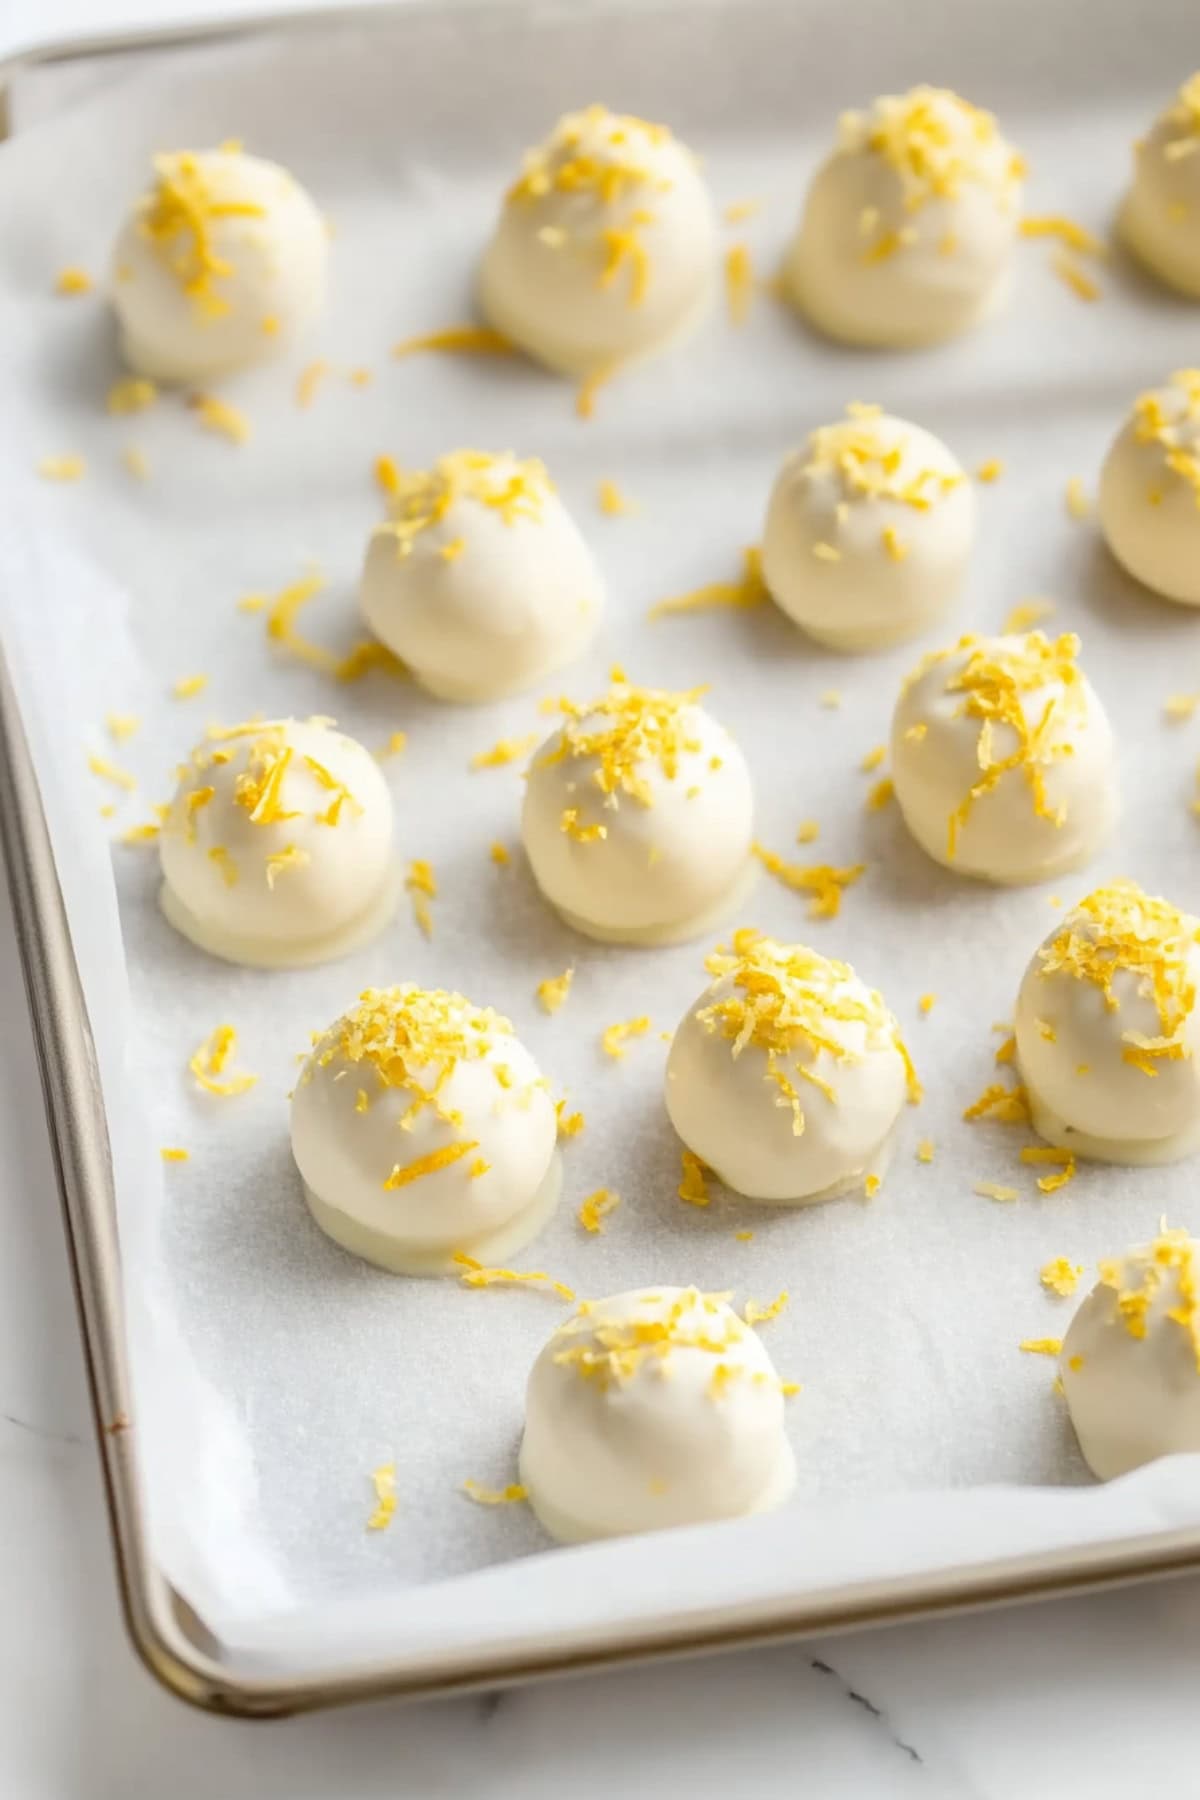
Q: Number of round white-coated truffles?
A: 15